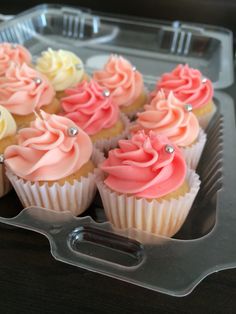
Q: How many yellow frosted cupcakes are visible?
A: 2